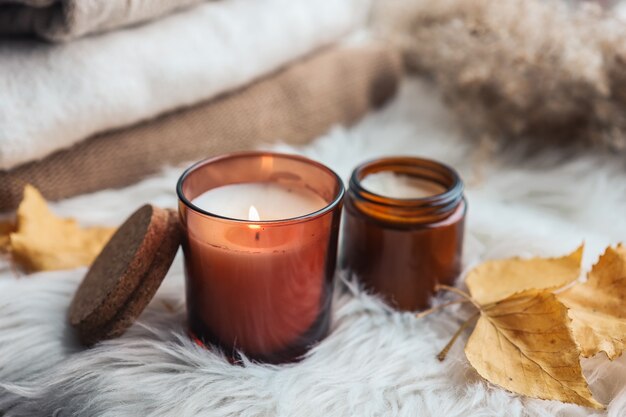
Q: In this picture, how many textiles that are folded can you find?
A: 3